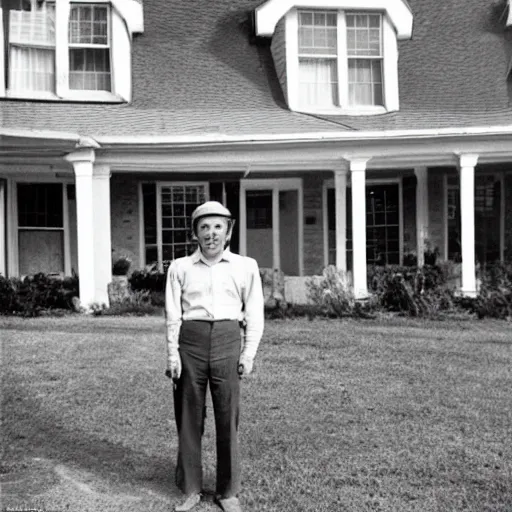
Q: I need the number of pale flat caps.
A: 1